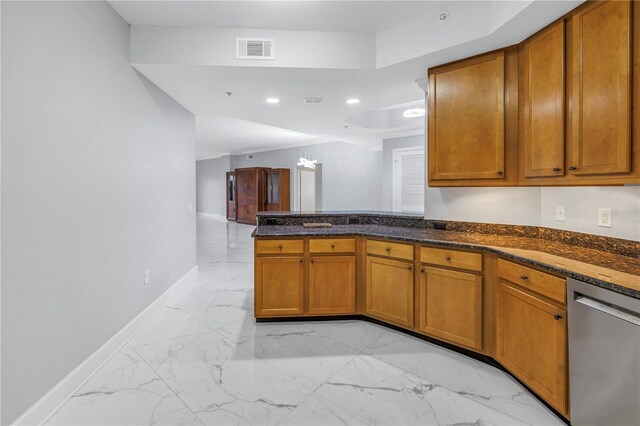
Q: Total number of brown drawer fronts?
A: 5